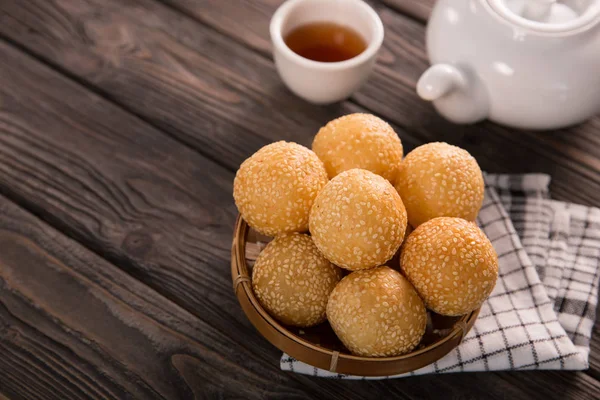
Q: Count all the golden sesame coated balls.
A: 7